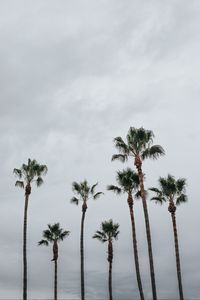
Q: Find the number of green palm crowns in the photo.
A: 7